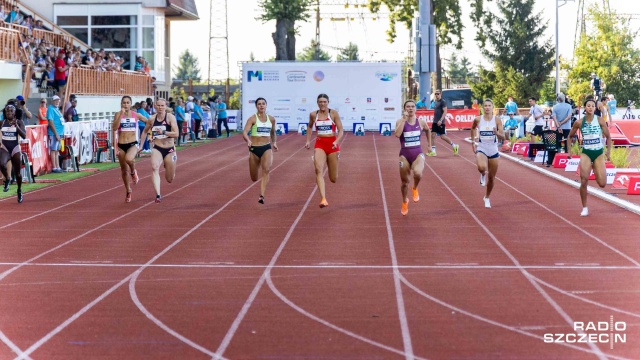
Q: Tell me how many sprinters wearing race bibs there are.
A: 8